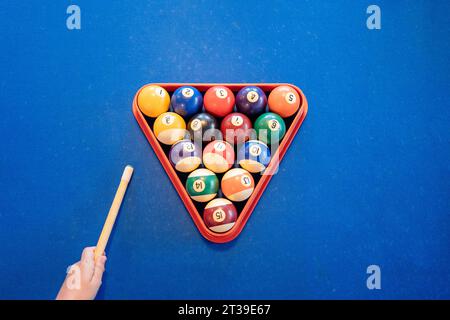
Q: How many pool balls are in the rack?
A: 15